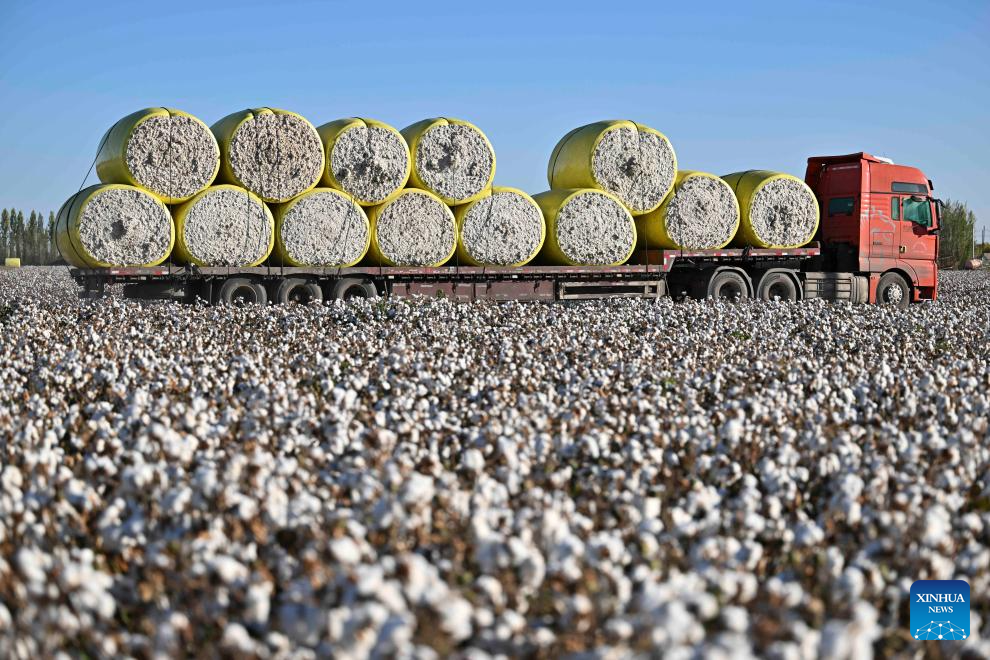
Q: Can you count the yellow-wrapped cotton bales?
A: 13